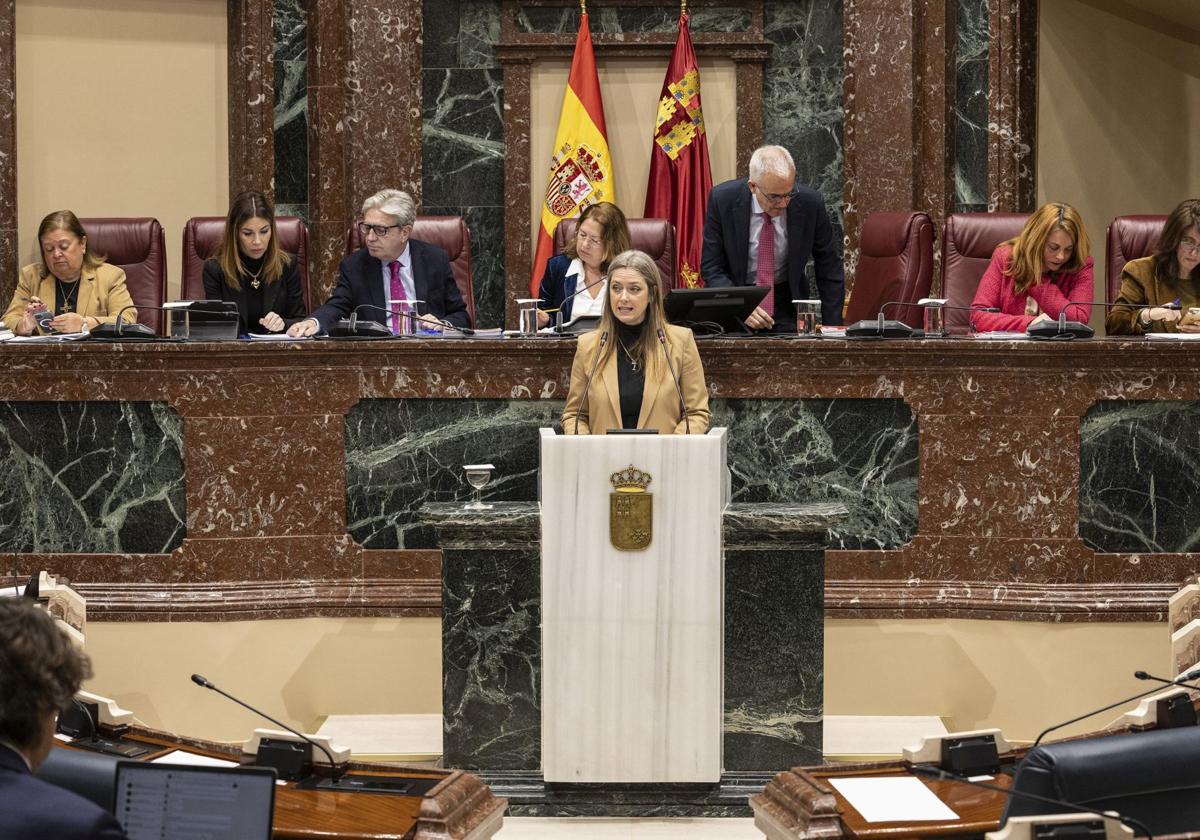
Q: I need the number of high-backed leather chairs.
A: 7